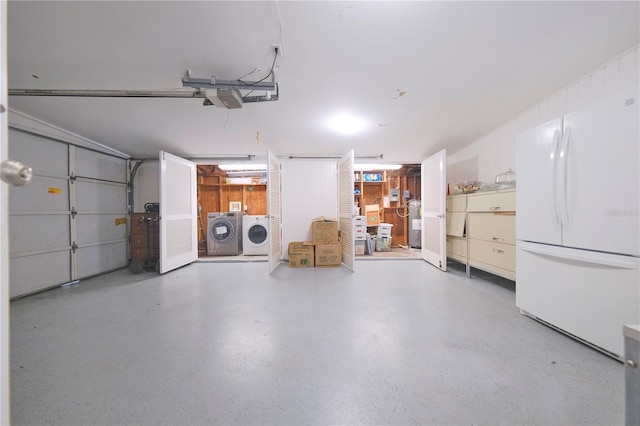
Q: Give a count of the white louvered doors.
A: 4